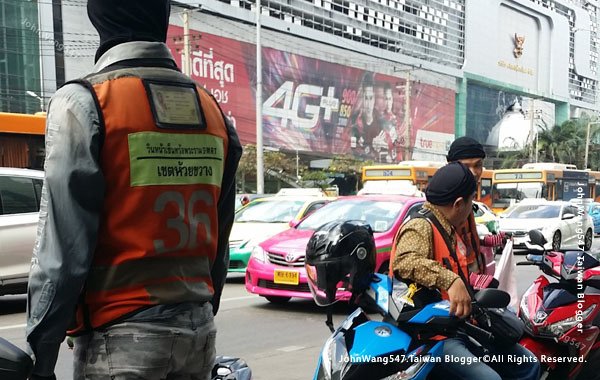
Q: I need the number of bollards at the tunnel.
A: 0